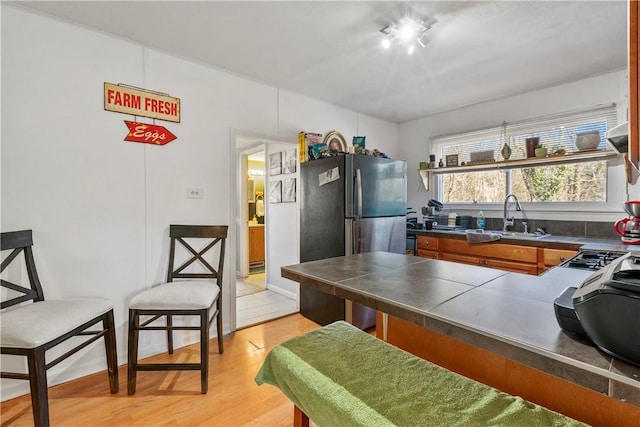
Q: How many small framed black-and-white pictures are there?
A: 4